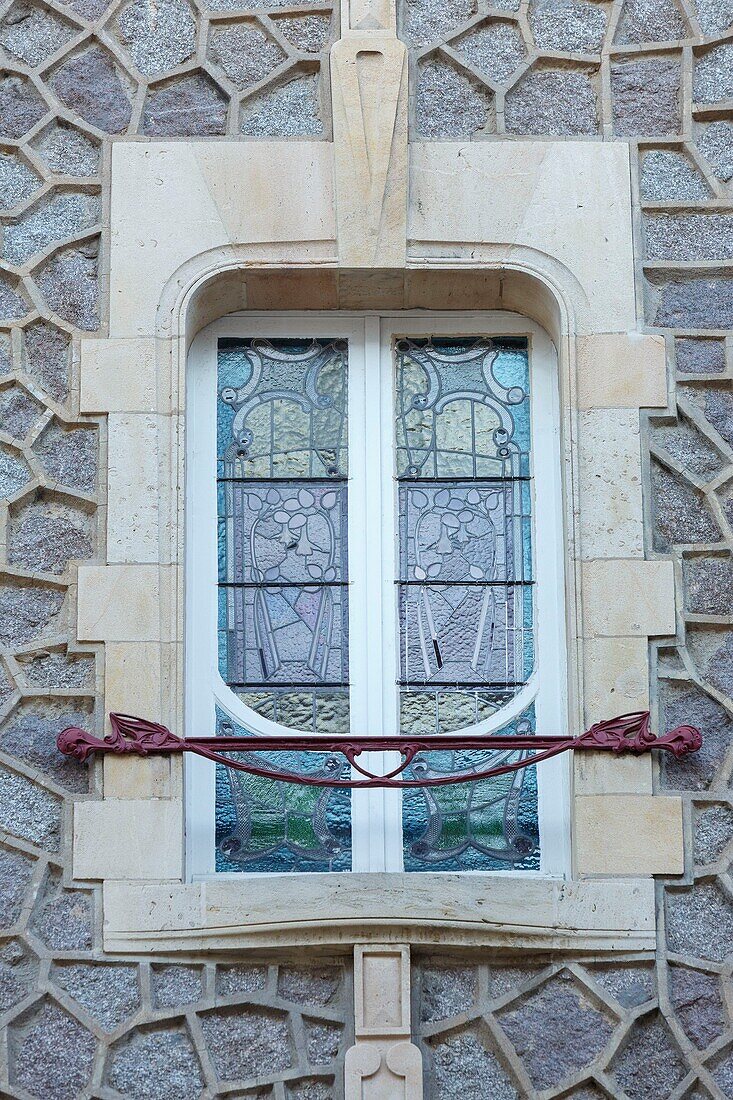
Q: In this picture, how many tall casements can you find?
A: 2